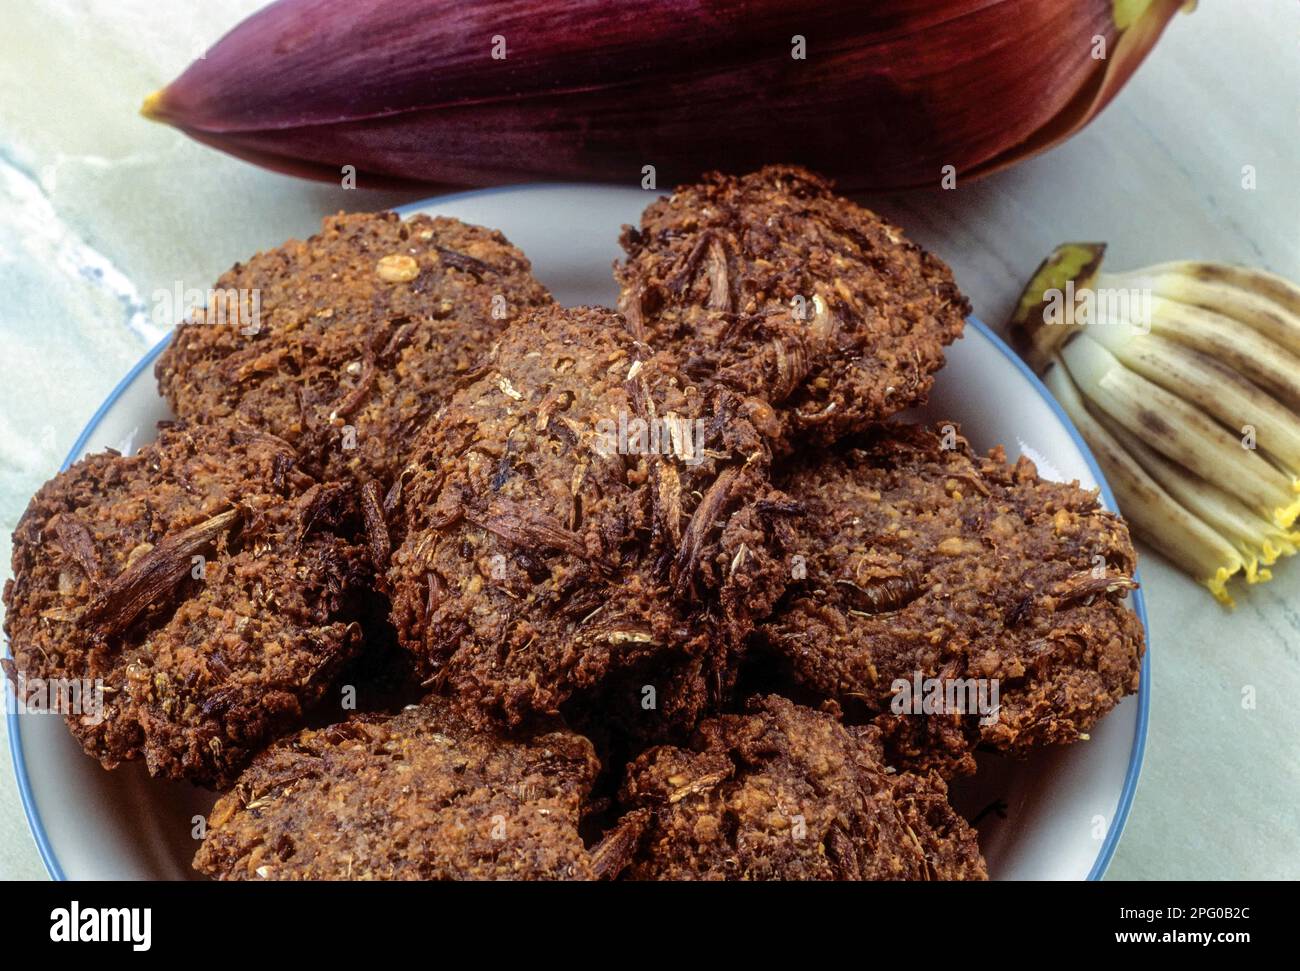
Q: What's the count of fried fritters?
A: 7